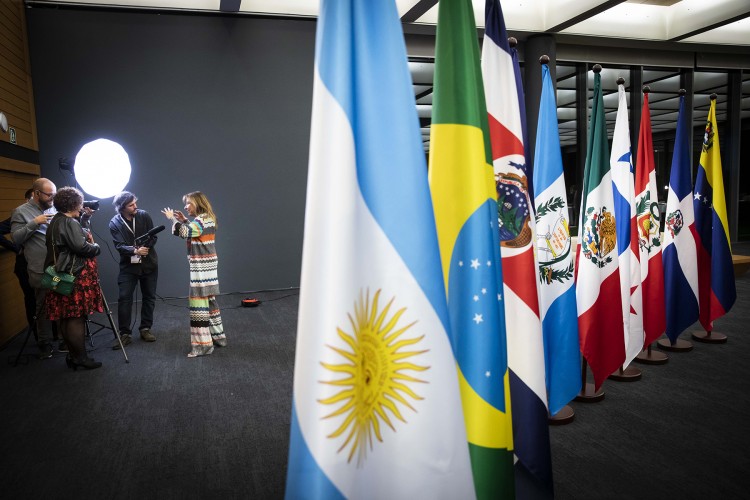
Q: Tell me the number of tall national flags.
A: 10